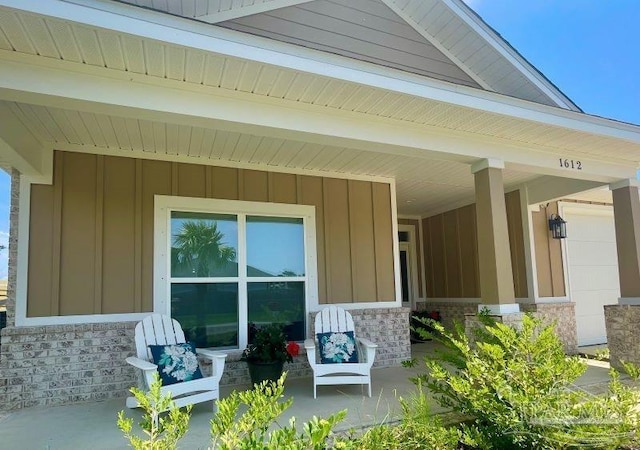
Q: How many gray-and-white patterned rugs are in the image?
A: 0